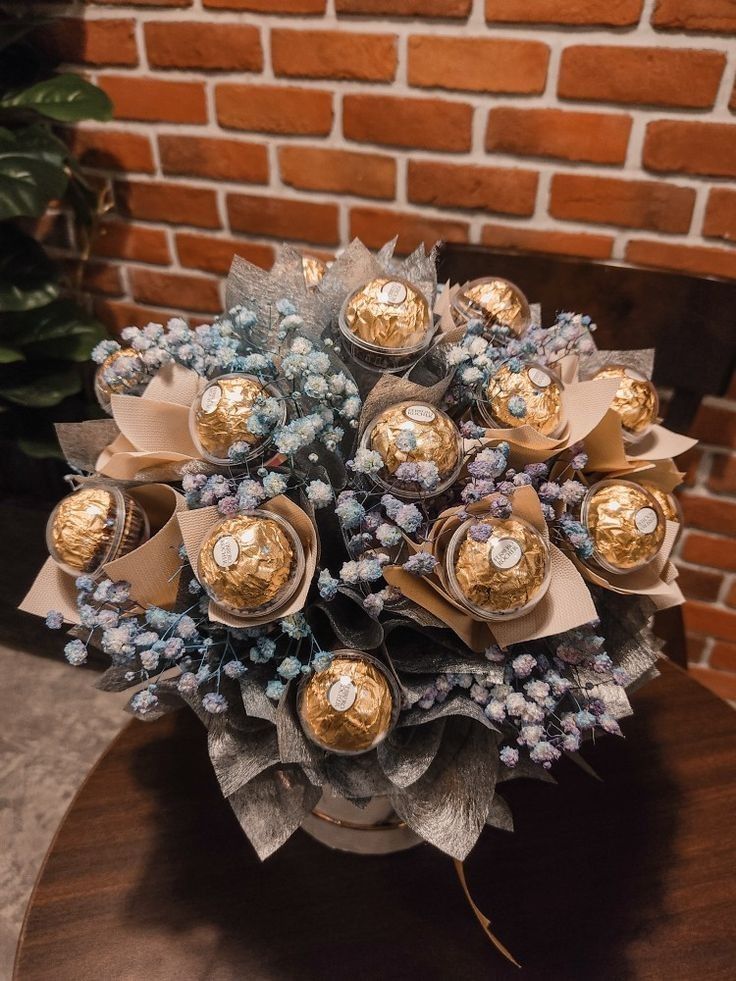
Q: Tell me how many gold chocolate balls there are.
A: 14